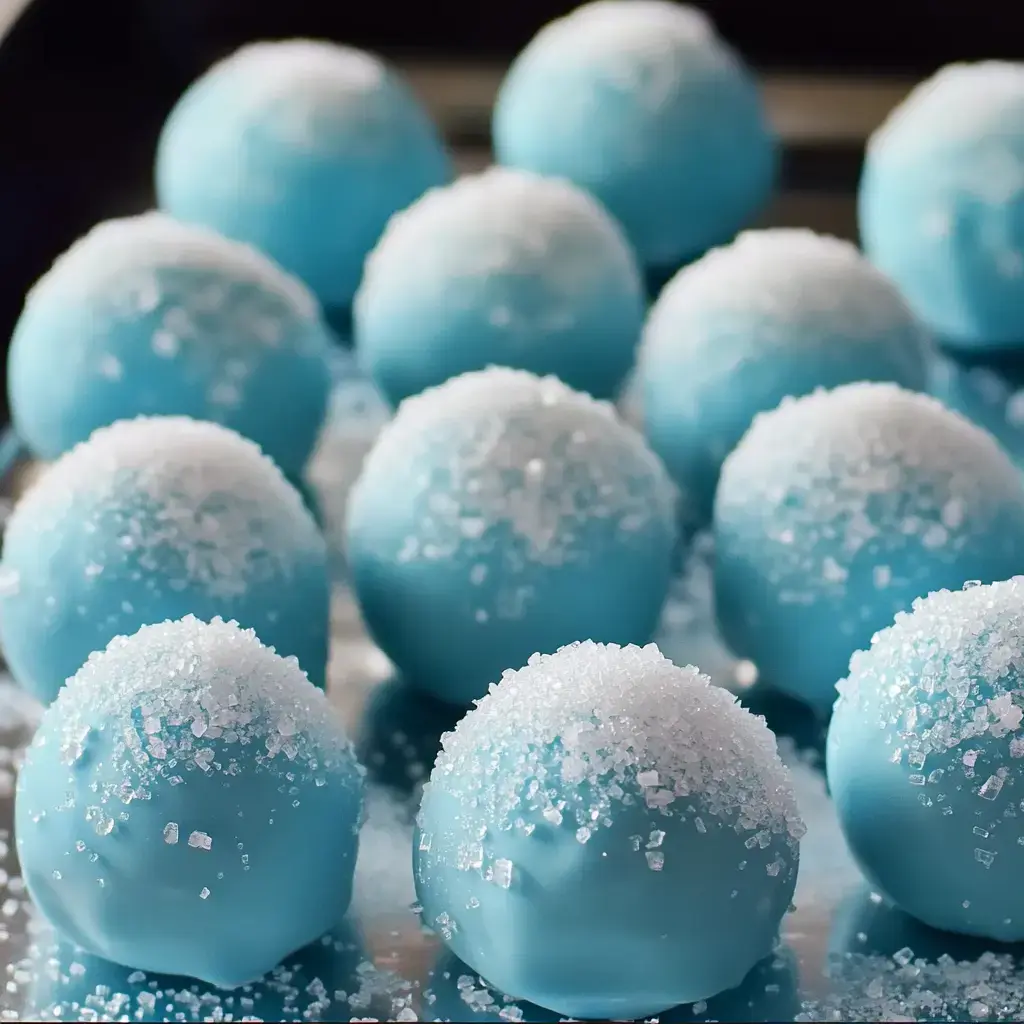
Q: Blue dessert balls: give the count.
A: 12